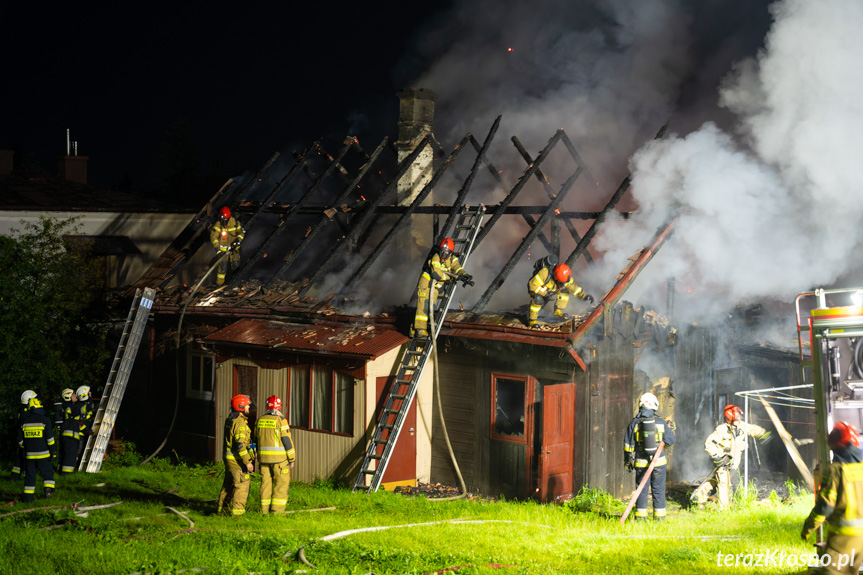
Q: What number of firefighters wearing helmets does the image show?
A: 12